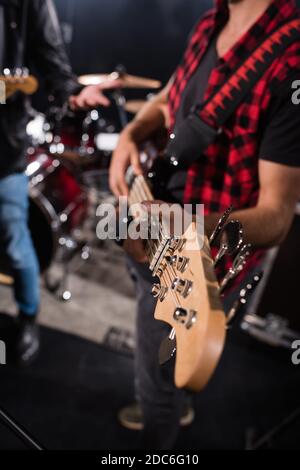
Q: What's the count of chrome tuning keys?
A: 5